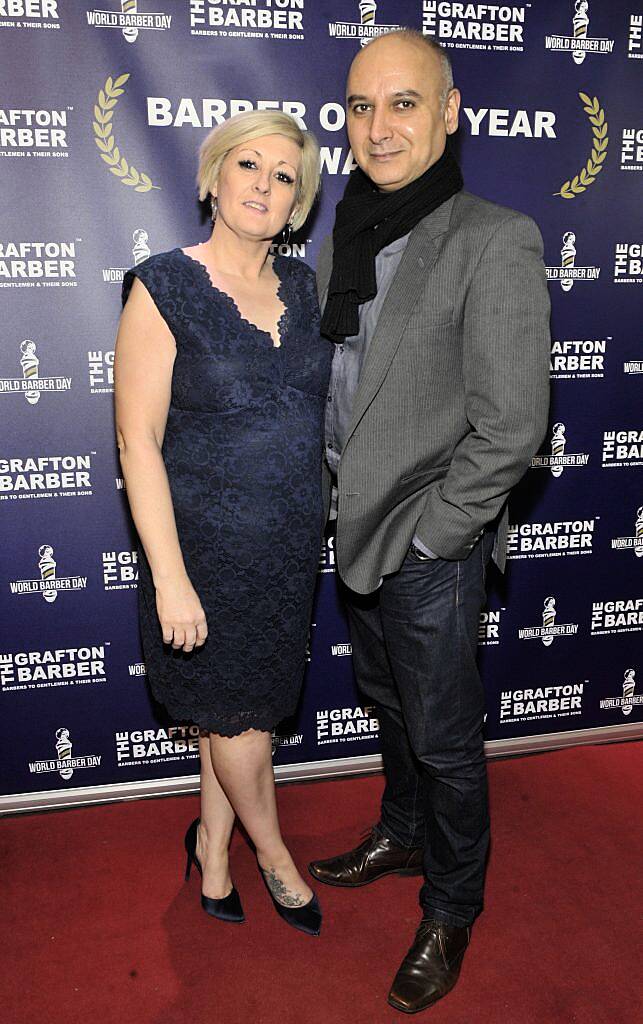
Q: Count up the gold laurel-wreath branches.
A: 2